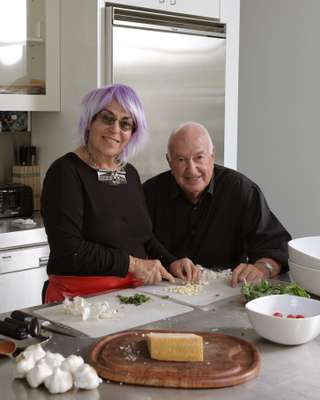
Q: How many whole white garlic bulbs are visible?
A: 7